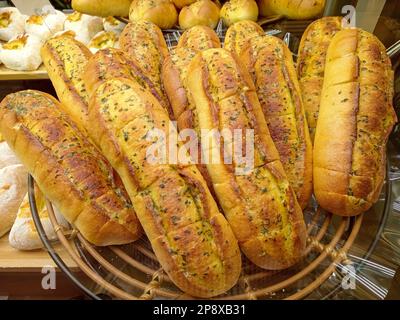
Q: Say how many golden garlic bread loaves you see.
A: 12